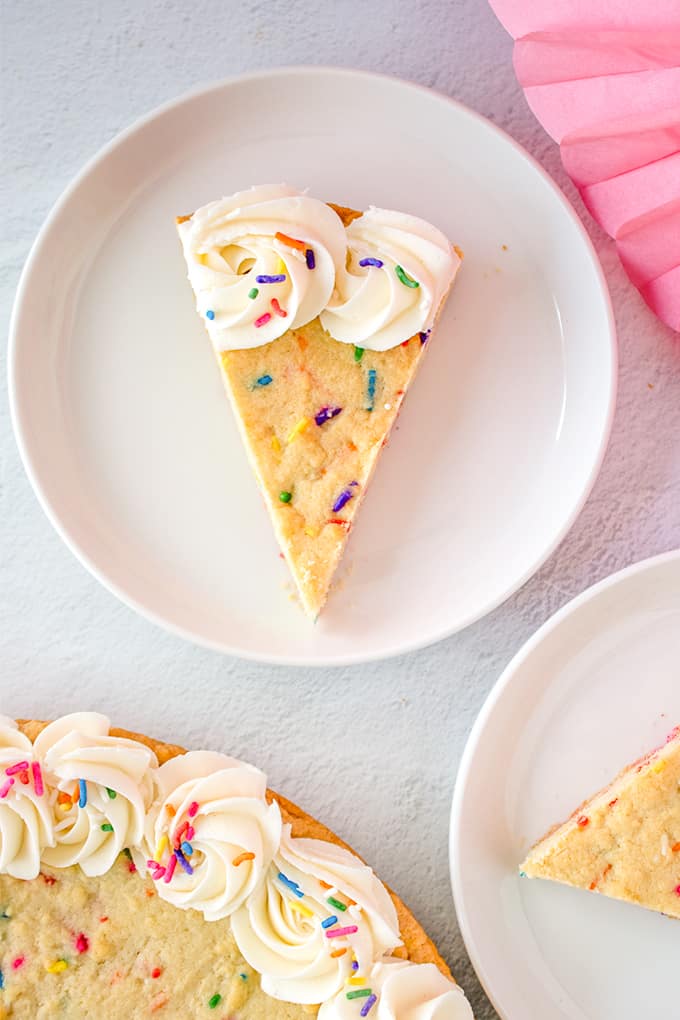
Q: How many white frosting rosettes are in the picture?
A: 7